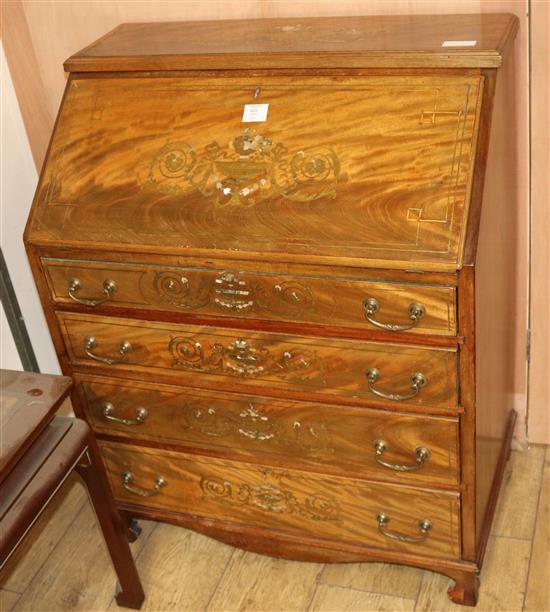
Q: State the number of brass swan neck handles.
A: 8